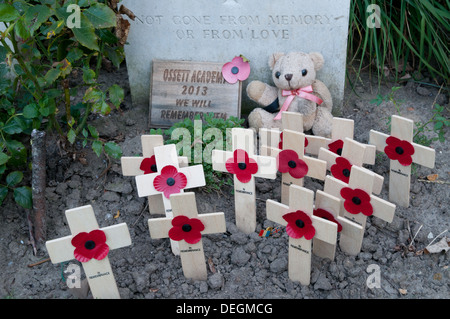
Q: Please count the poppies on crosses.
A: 13